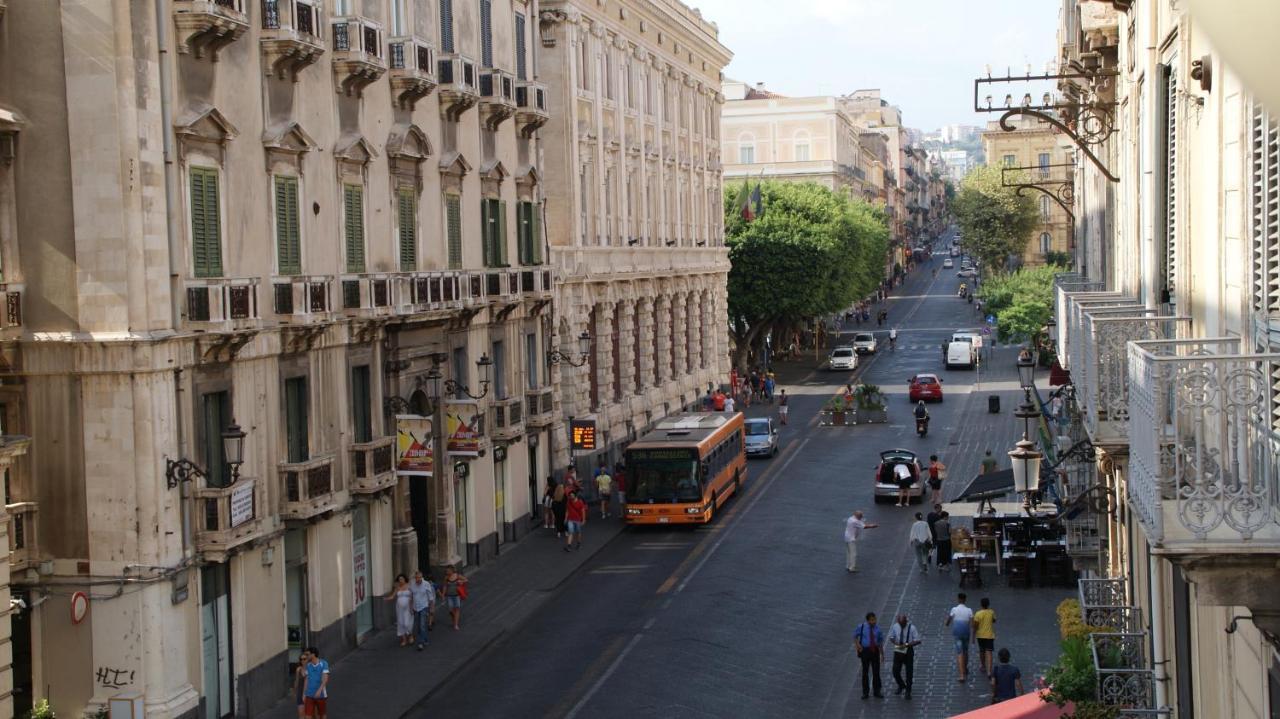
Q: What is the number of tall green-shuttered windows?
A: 7